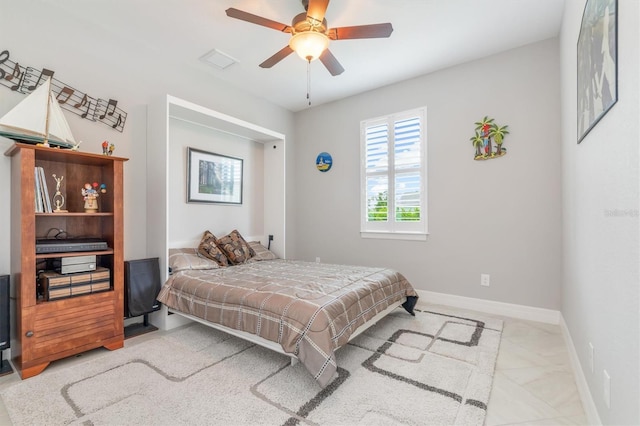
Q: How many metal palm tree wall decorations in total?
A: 1